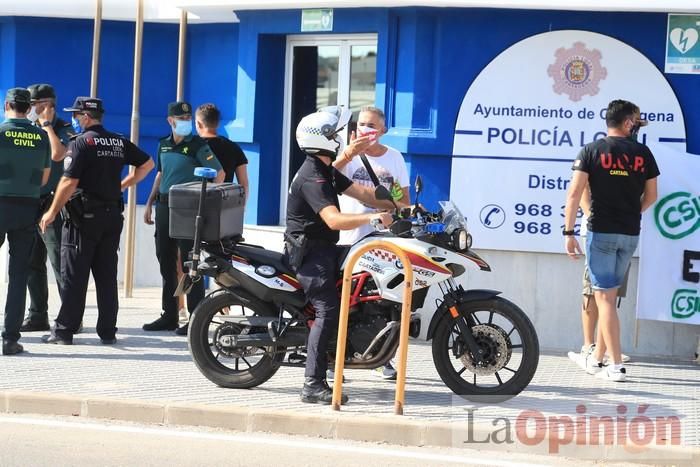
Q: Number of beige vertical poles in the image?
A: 3